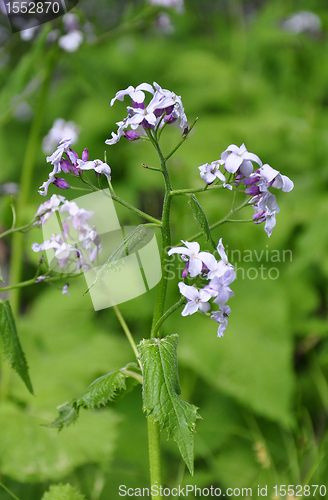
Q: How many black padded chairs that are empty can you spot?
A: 0